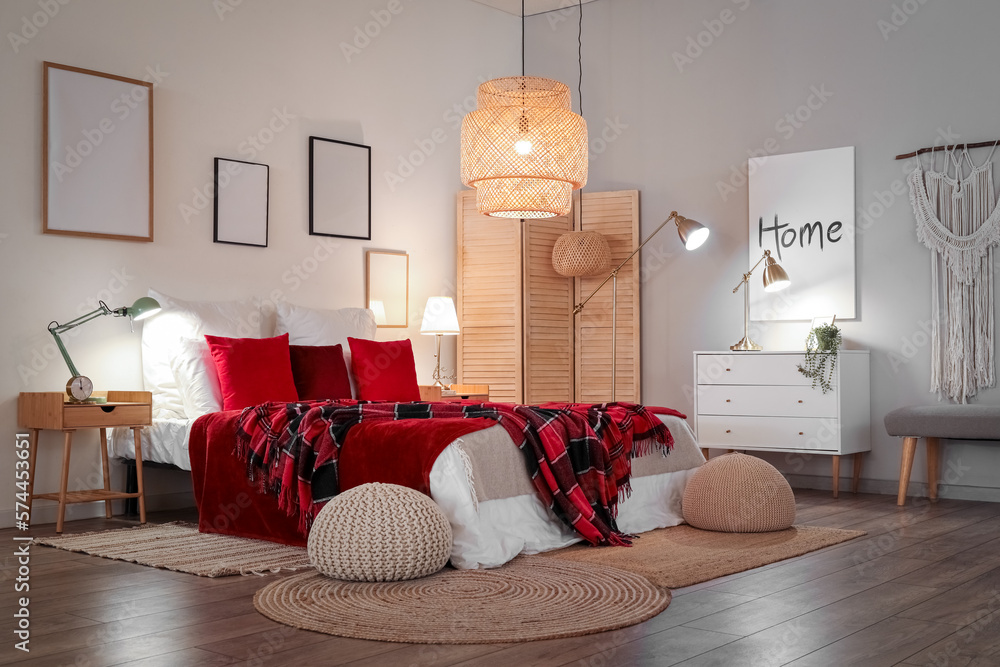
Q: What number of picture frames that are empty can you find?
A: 4